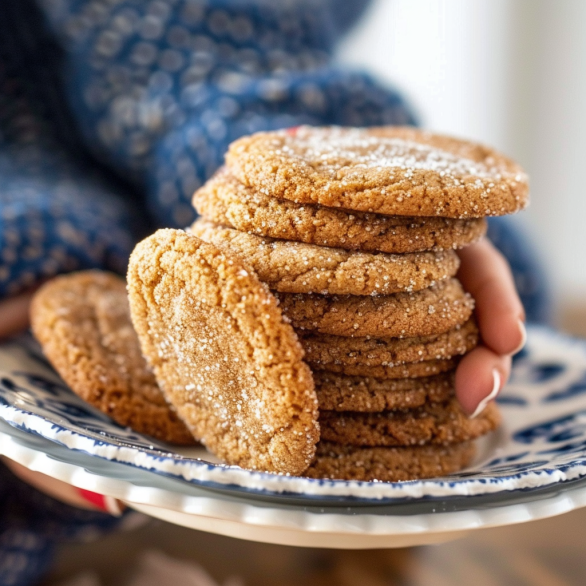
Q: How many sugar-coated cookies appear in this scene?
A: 11